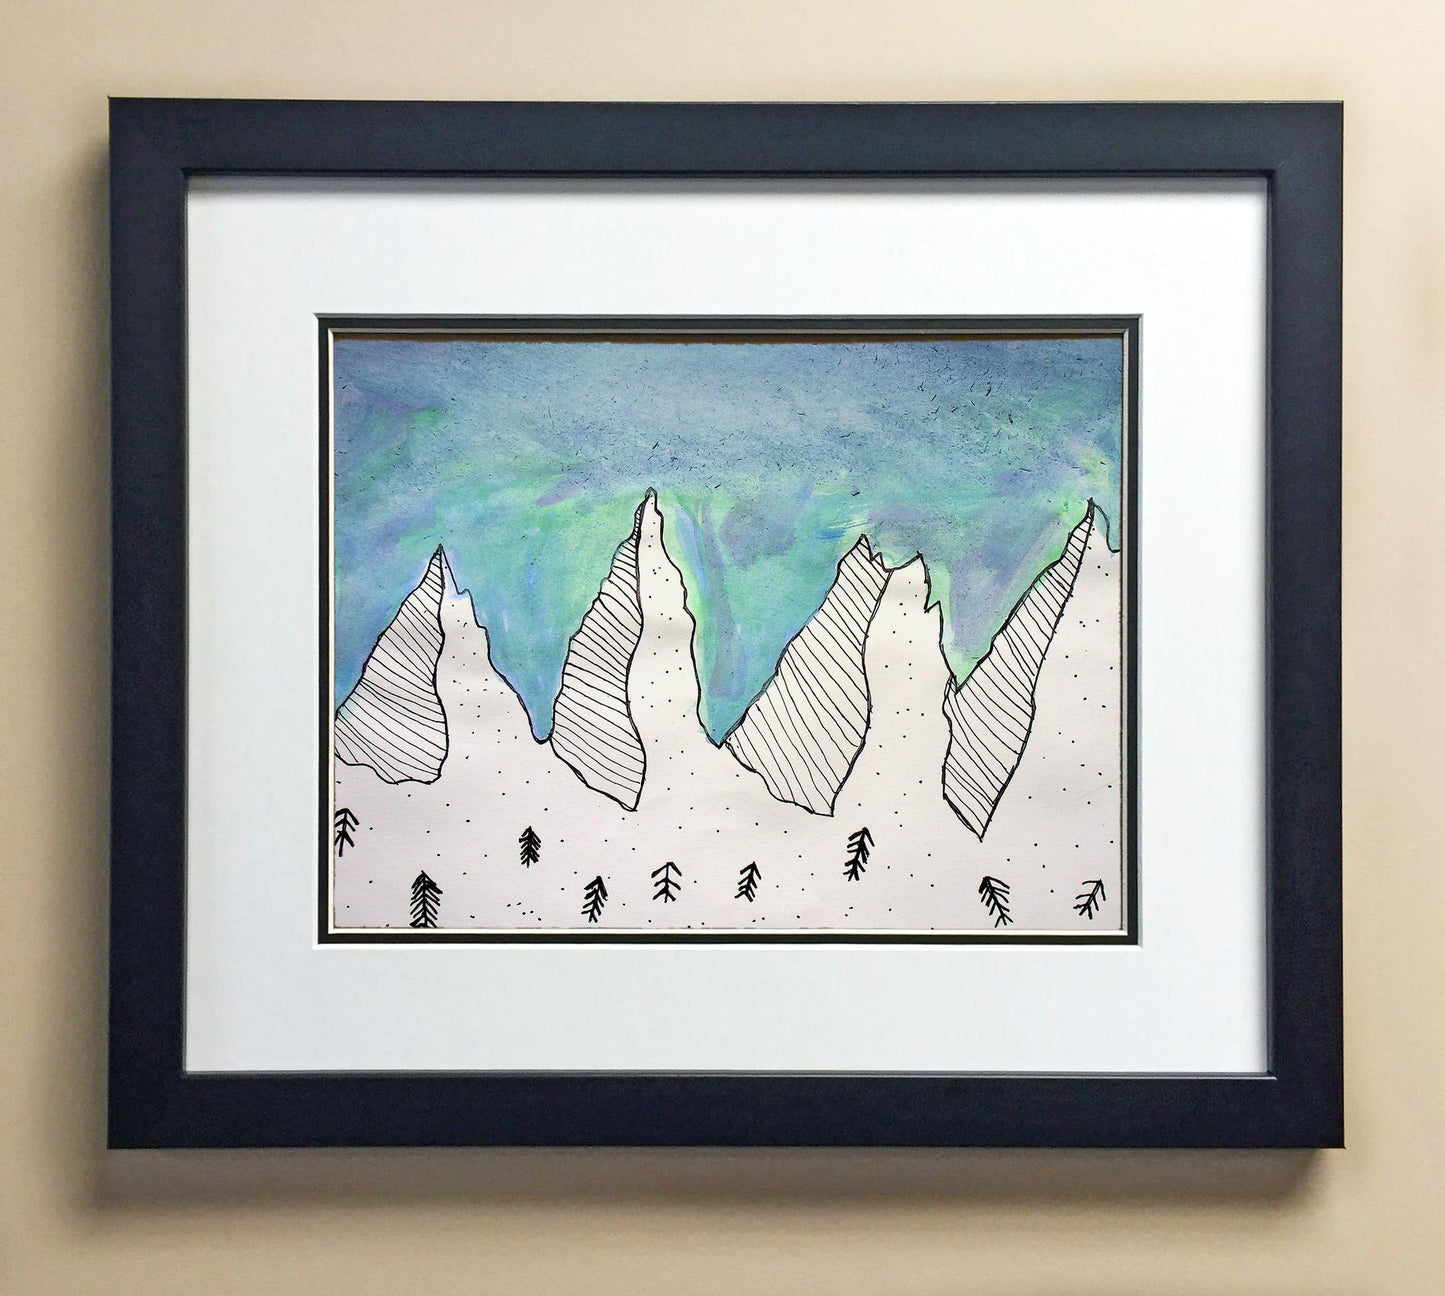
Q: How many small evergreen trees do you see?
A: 9